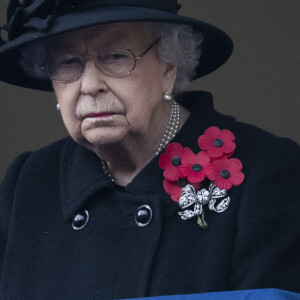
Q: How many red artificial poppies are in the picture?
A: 5